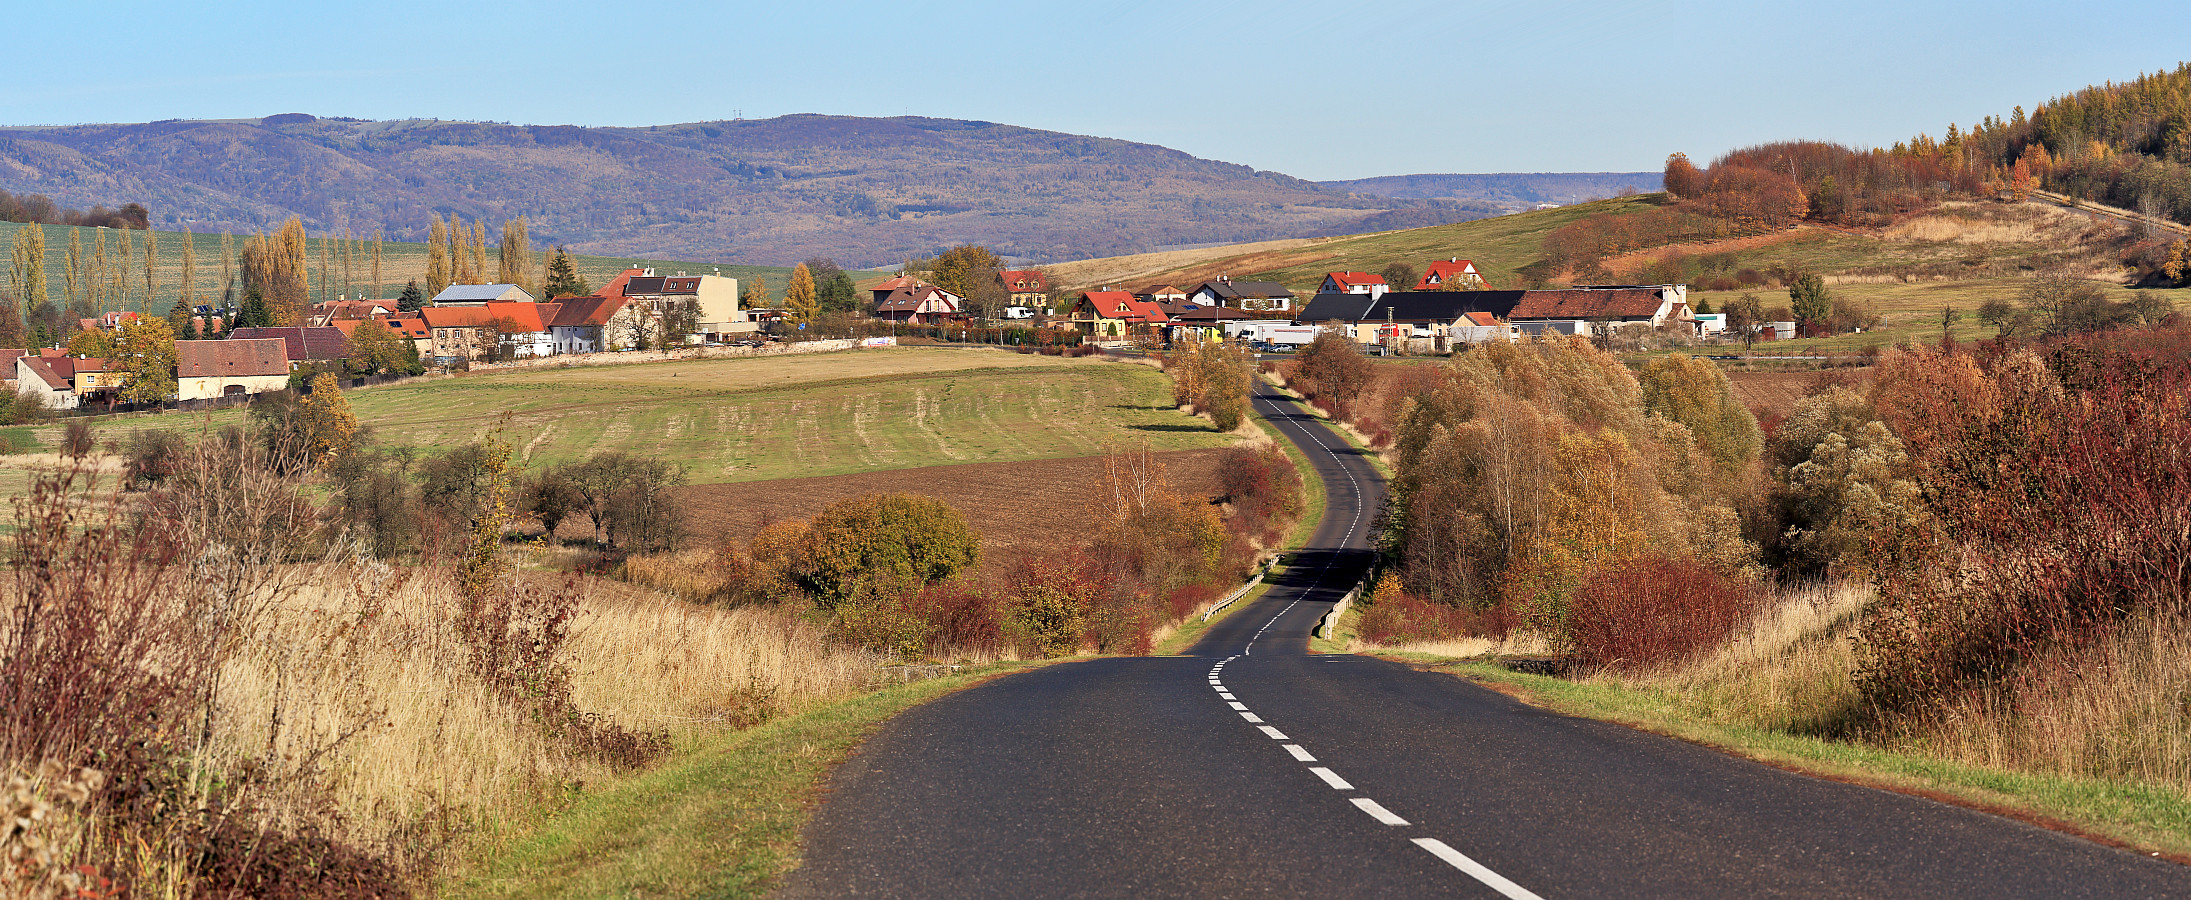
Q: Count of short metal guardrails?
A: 2